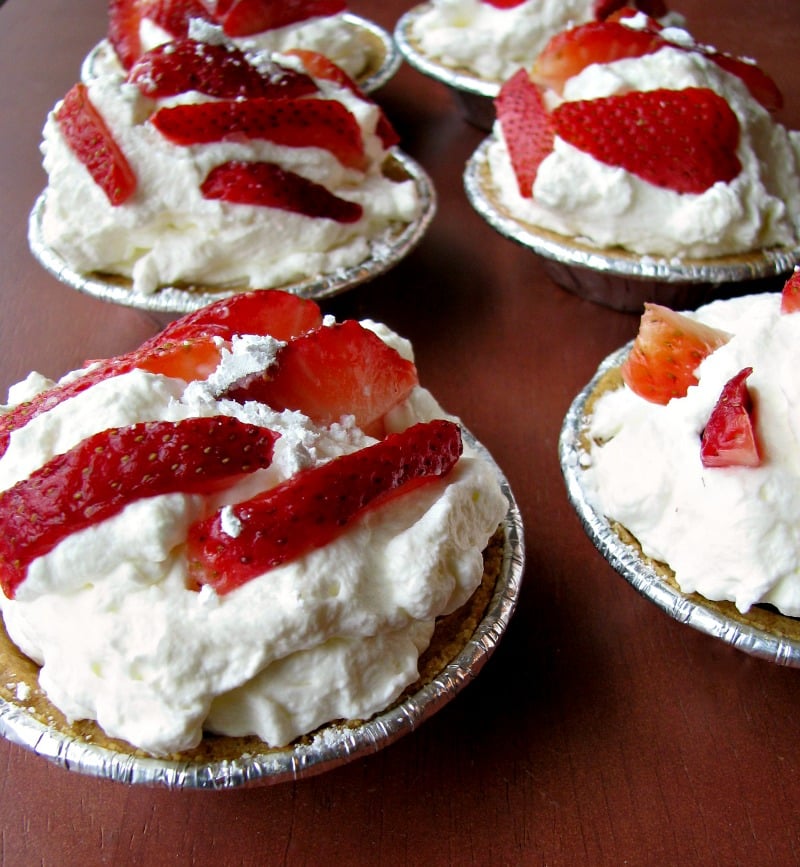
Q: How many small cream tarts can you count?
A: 6